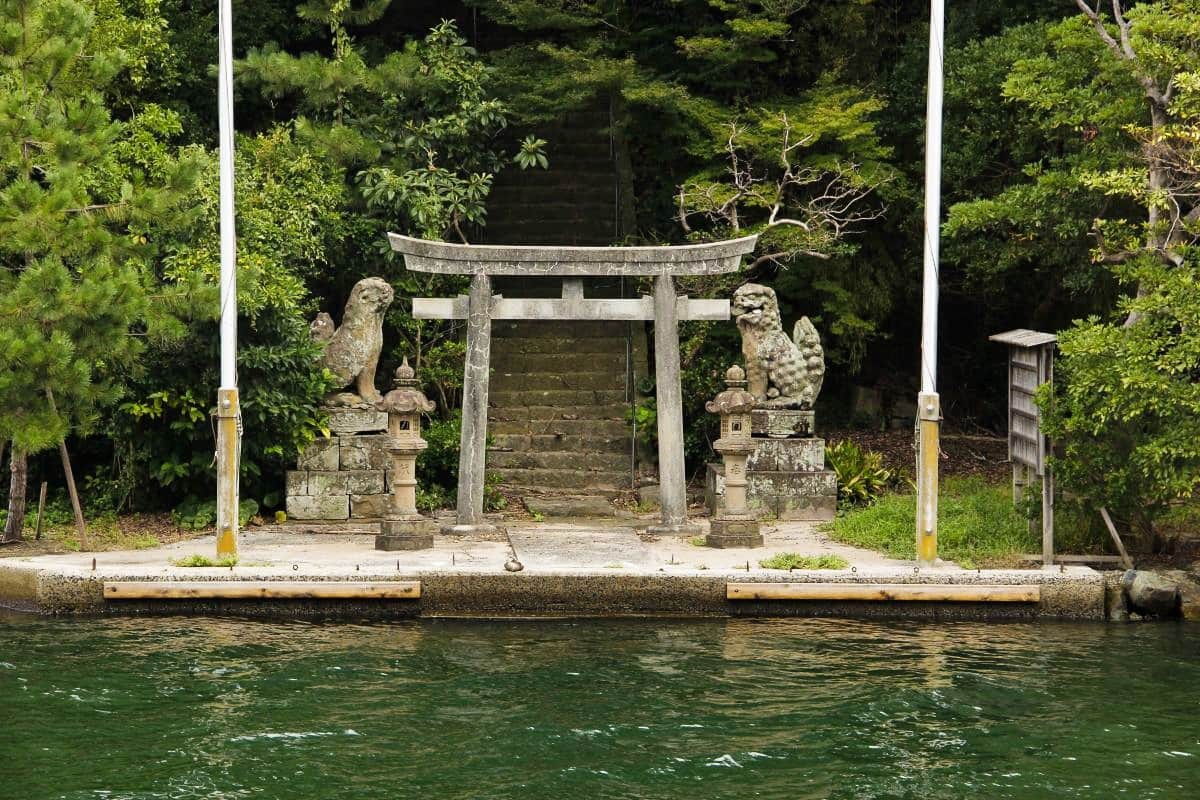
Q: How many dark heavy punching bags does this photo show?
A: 0